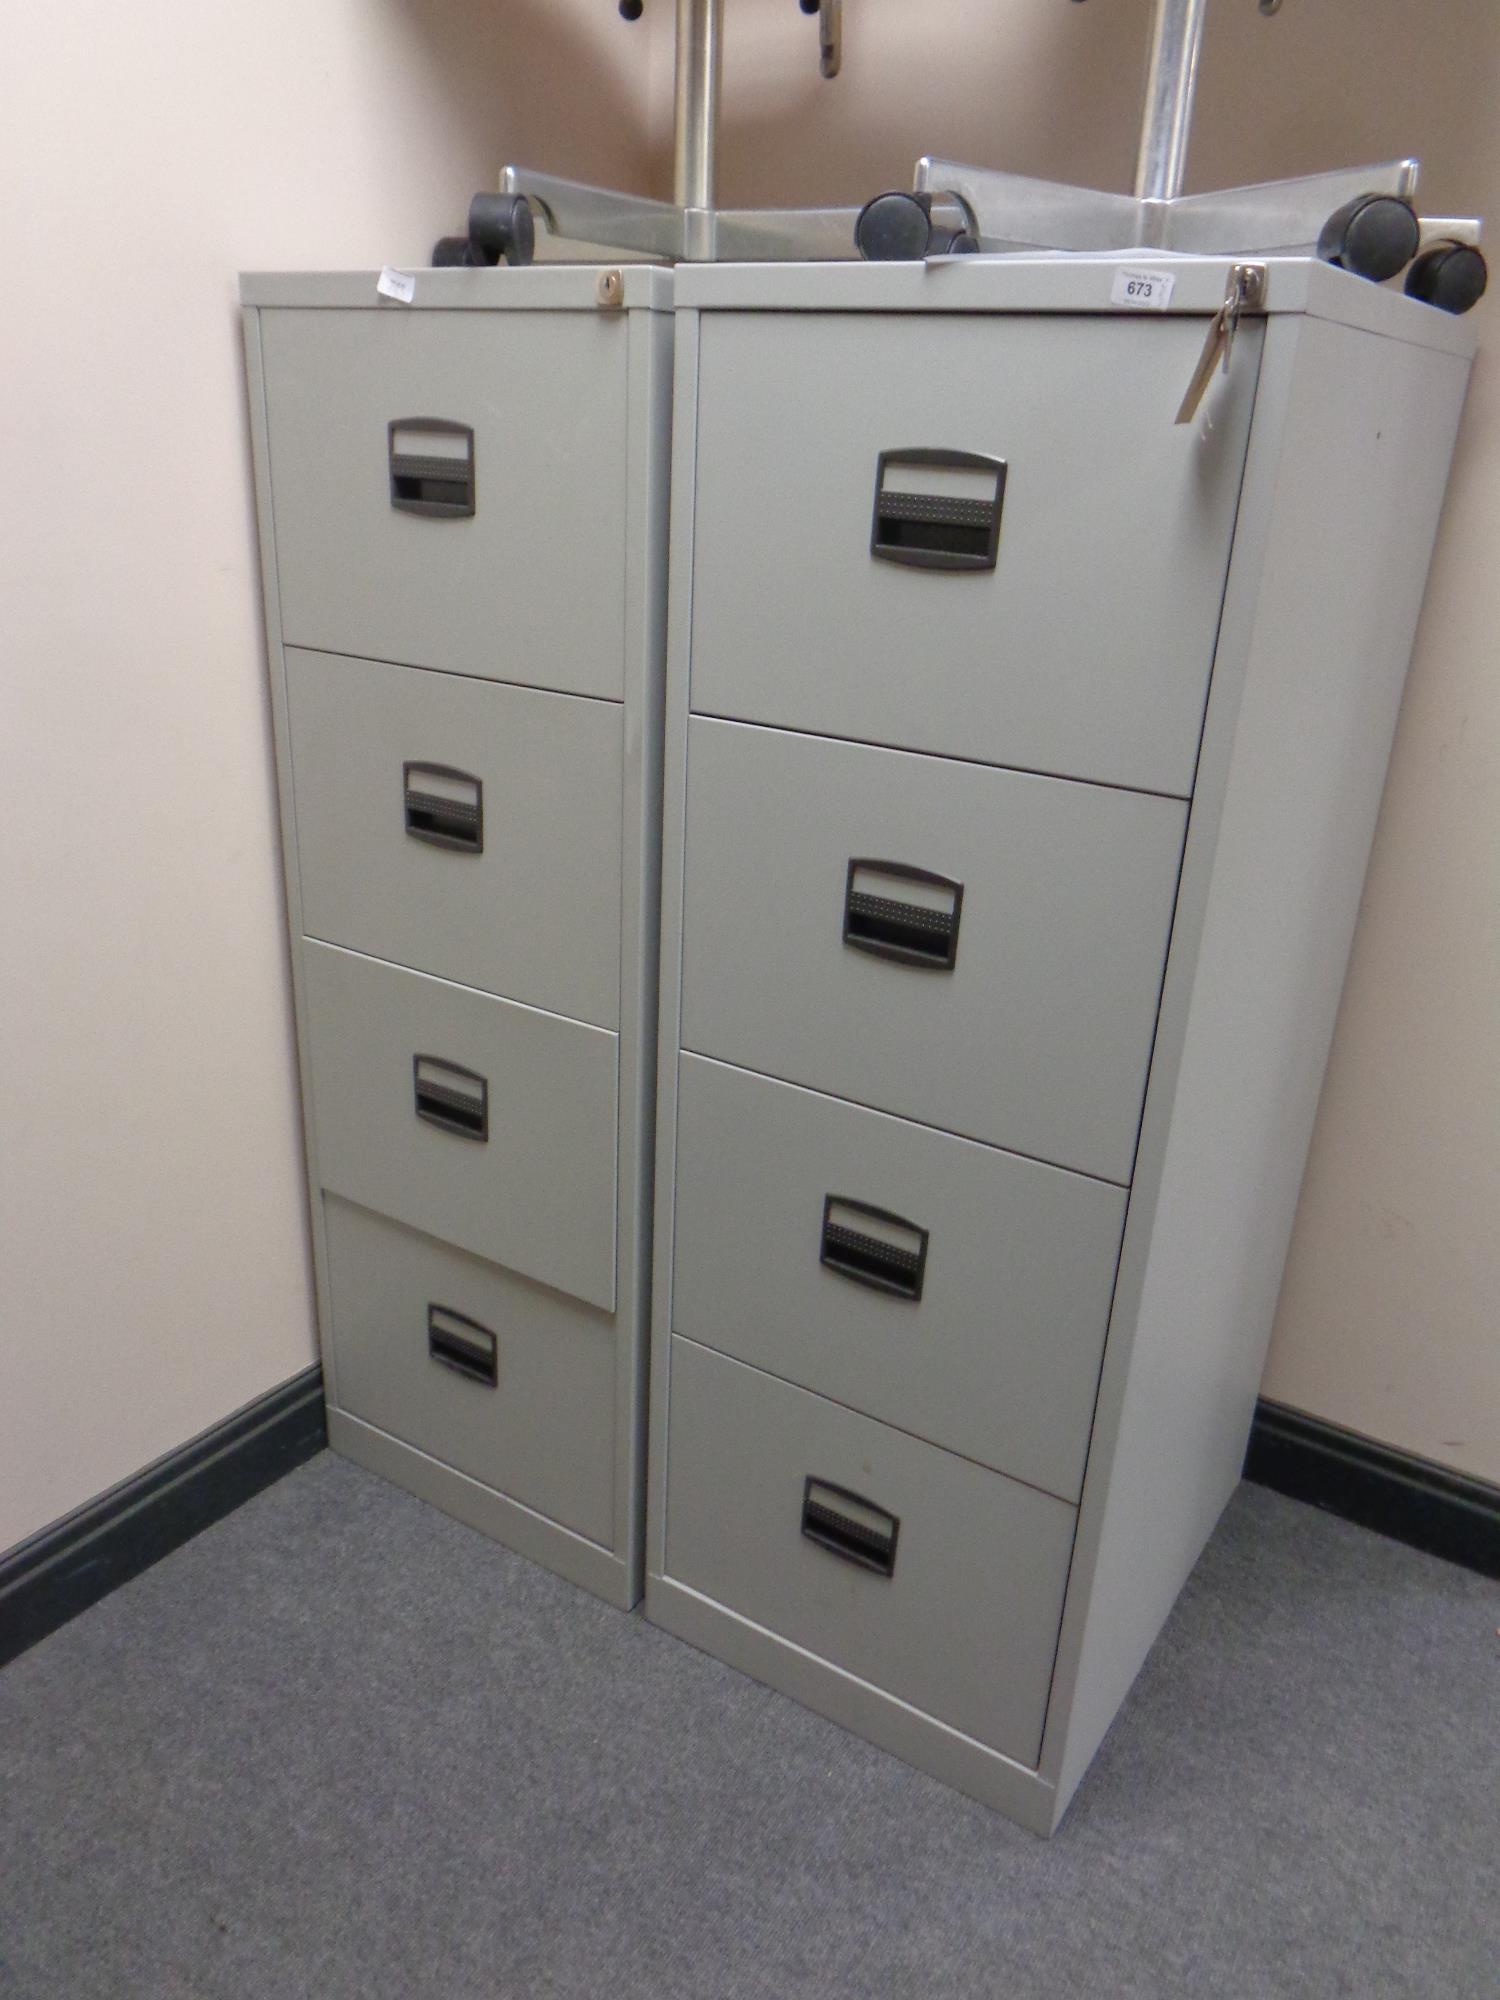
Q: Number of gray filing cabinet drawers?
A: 8